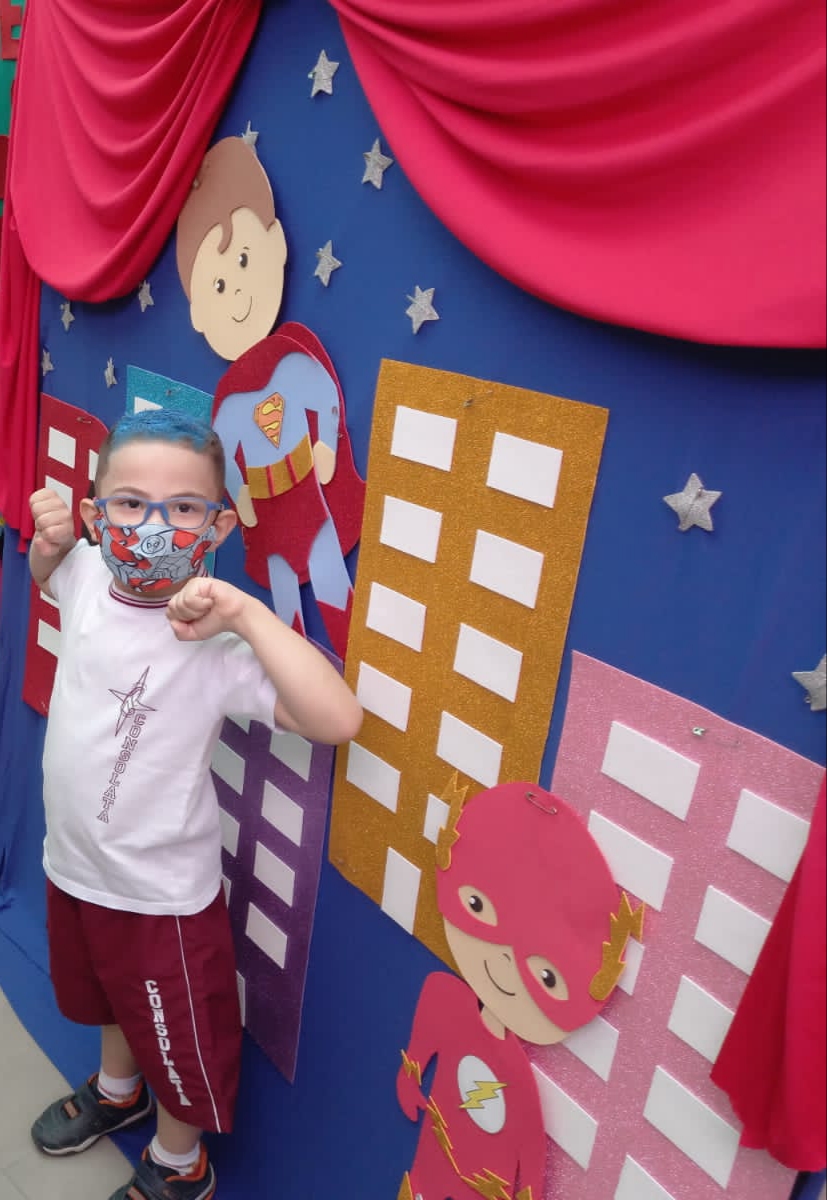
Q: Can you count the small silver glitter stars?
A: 11